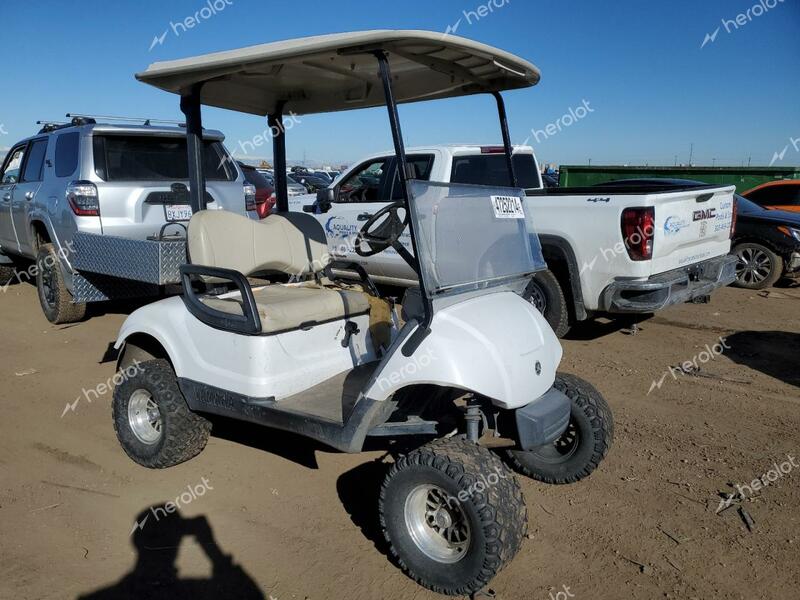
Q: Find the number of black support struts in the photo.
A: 4